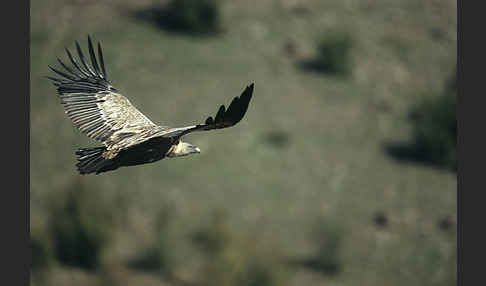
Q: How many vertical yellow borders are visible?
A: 0